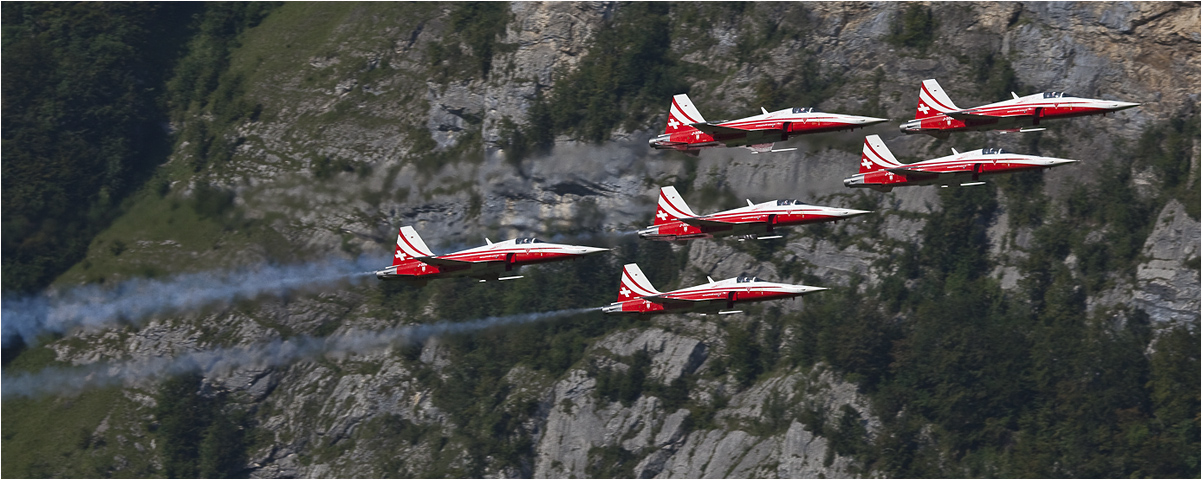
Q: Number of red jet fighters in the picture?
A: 6